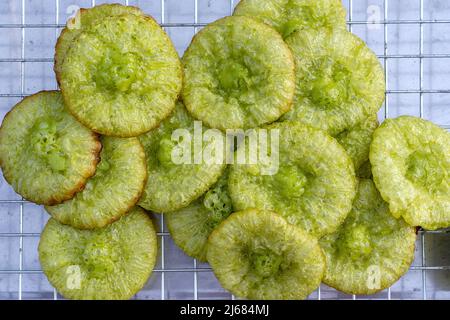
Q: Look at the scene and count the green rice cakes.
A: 15